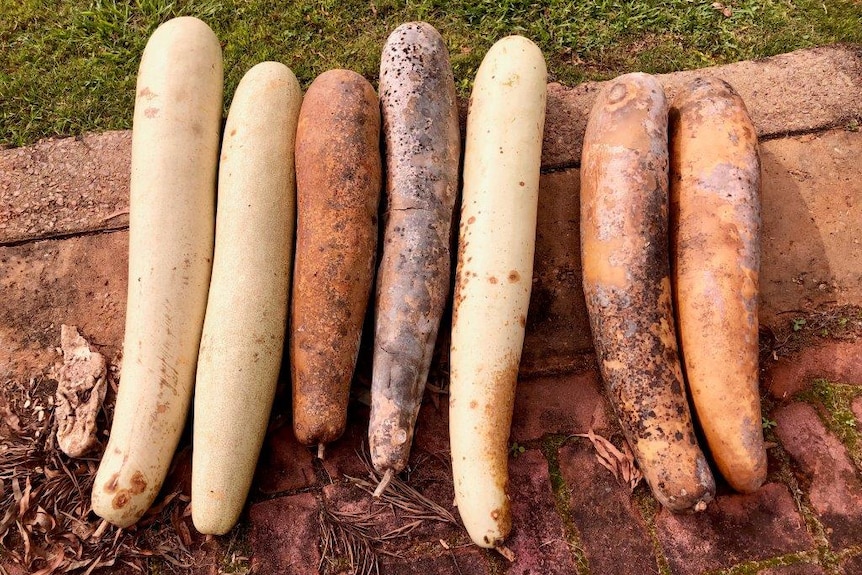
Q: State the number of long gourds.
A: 7